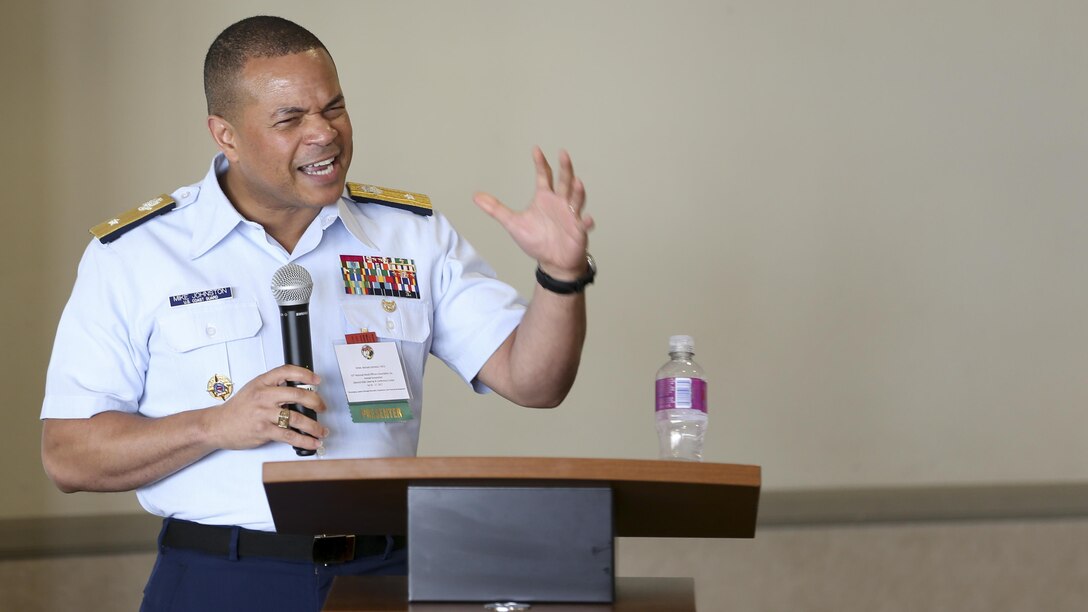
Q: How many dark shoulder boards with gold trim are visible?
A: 2